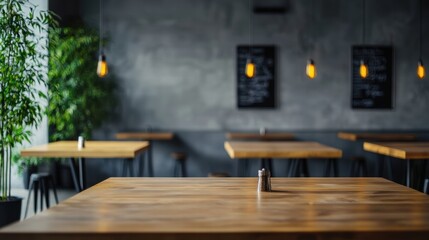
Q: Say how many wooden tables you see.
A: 7